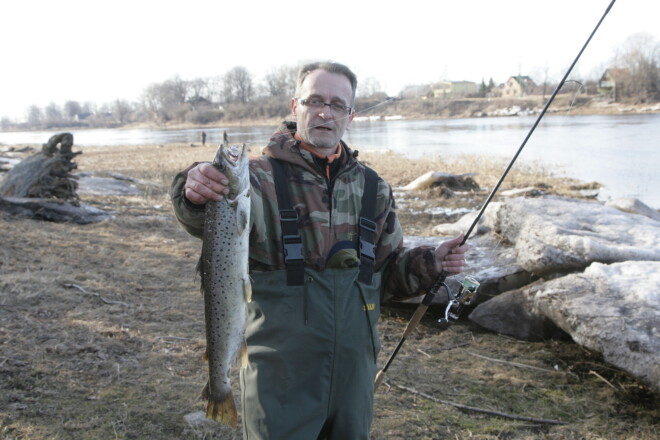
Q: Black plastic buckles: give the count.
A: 2